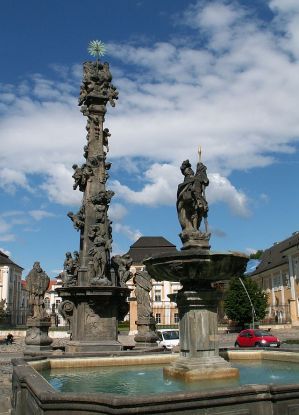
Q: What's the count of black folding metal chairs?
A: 0